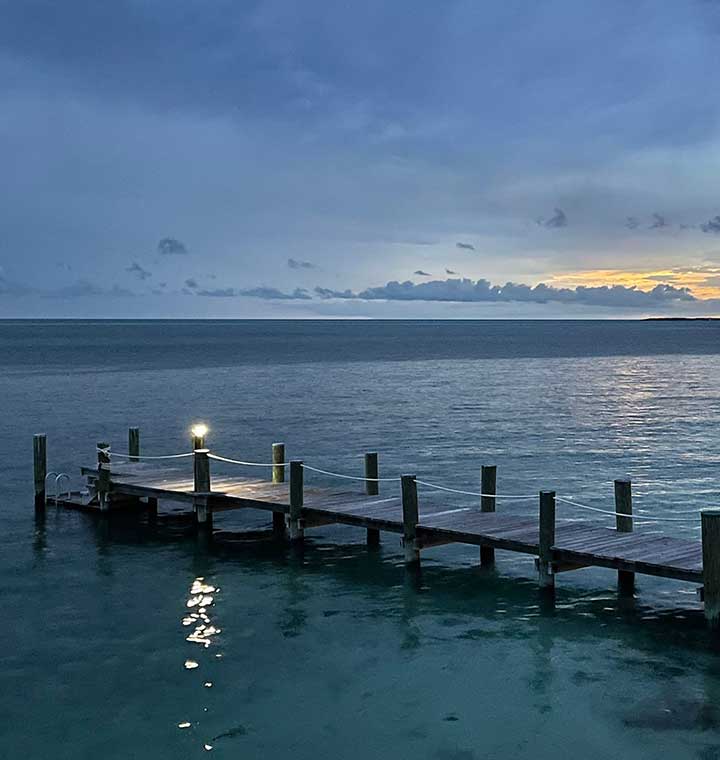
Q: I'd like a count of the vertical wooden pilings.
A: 13